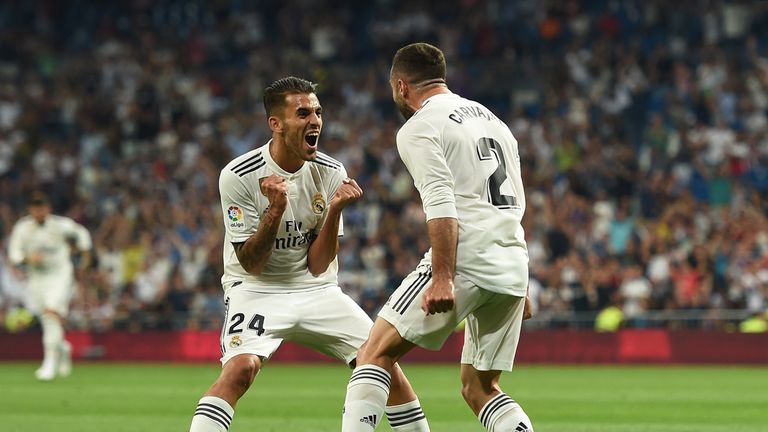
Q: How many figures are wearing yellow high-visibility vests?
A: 3